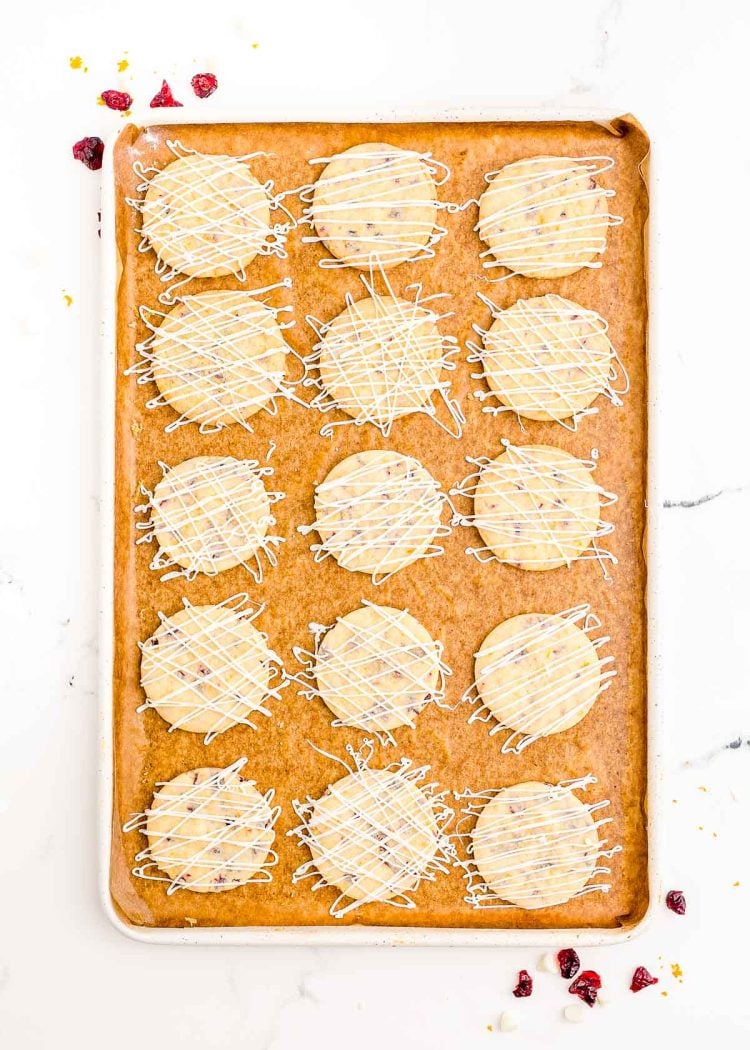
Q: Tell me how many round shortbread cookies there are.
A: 15